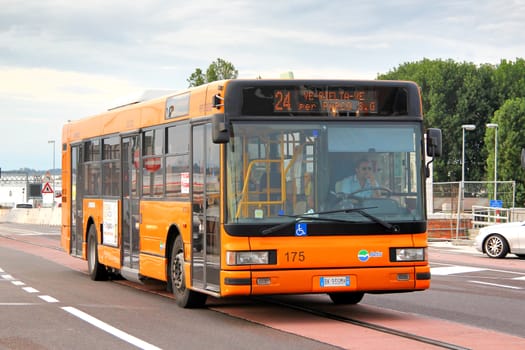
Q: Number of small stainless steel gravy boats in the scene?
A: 0